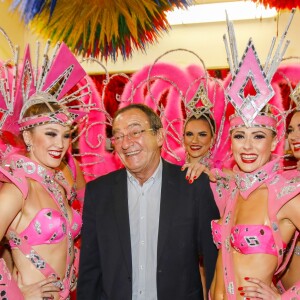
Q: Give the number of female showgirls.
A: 4